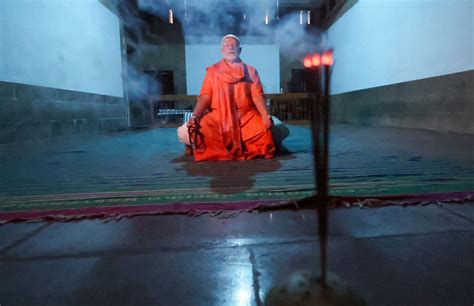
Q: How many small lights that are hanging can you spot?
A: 4